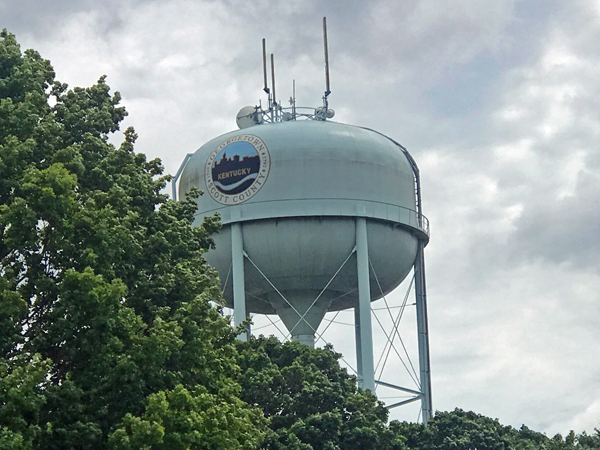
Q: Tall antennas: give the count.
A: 3